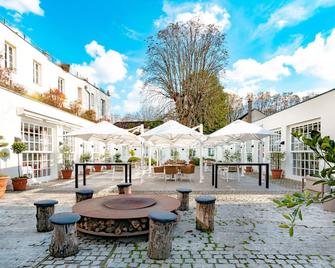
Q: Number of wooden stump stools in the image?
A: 7